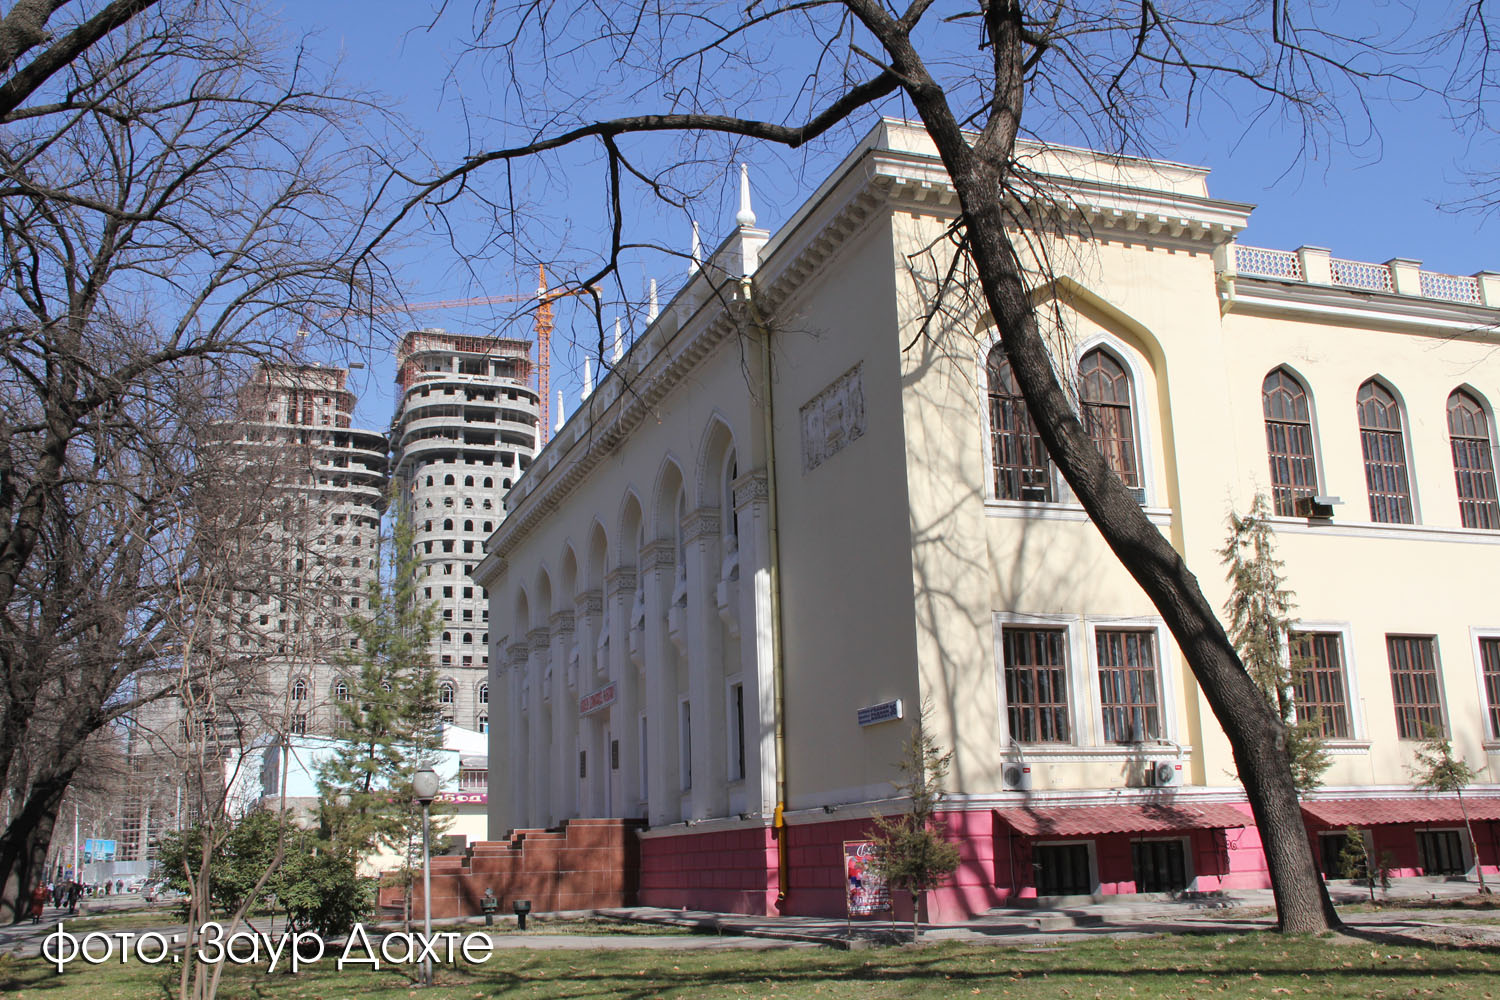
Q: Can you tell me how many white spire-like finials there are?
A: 8